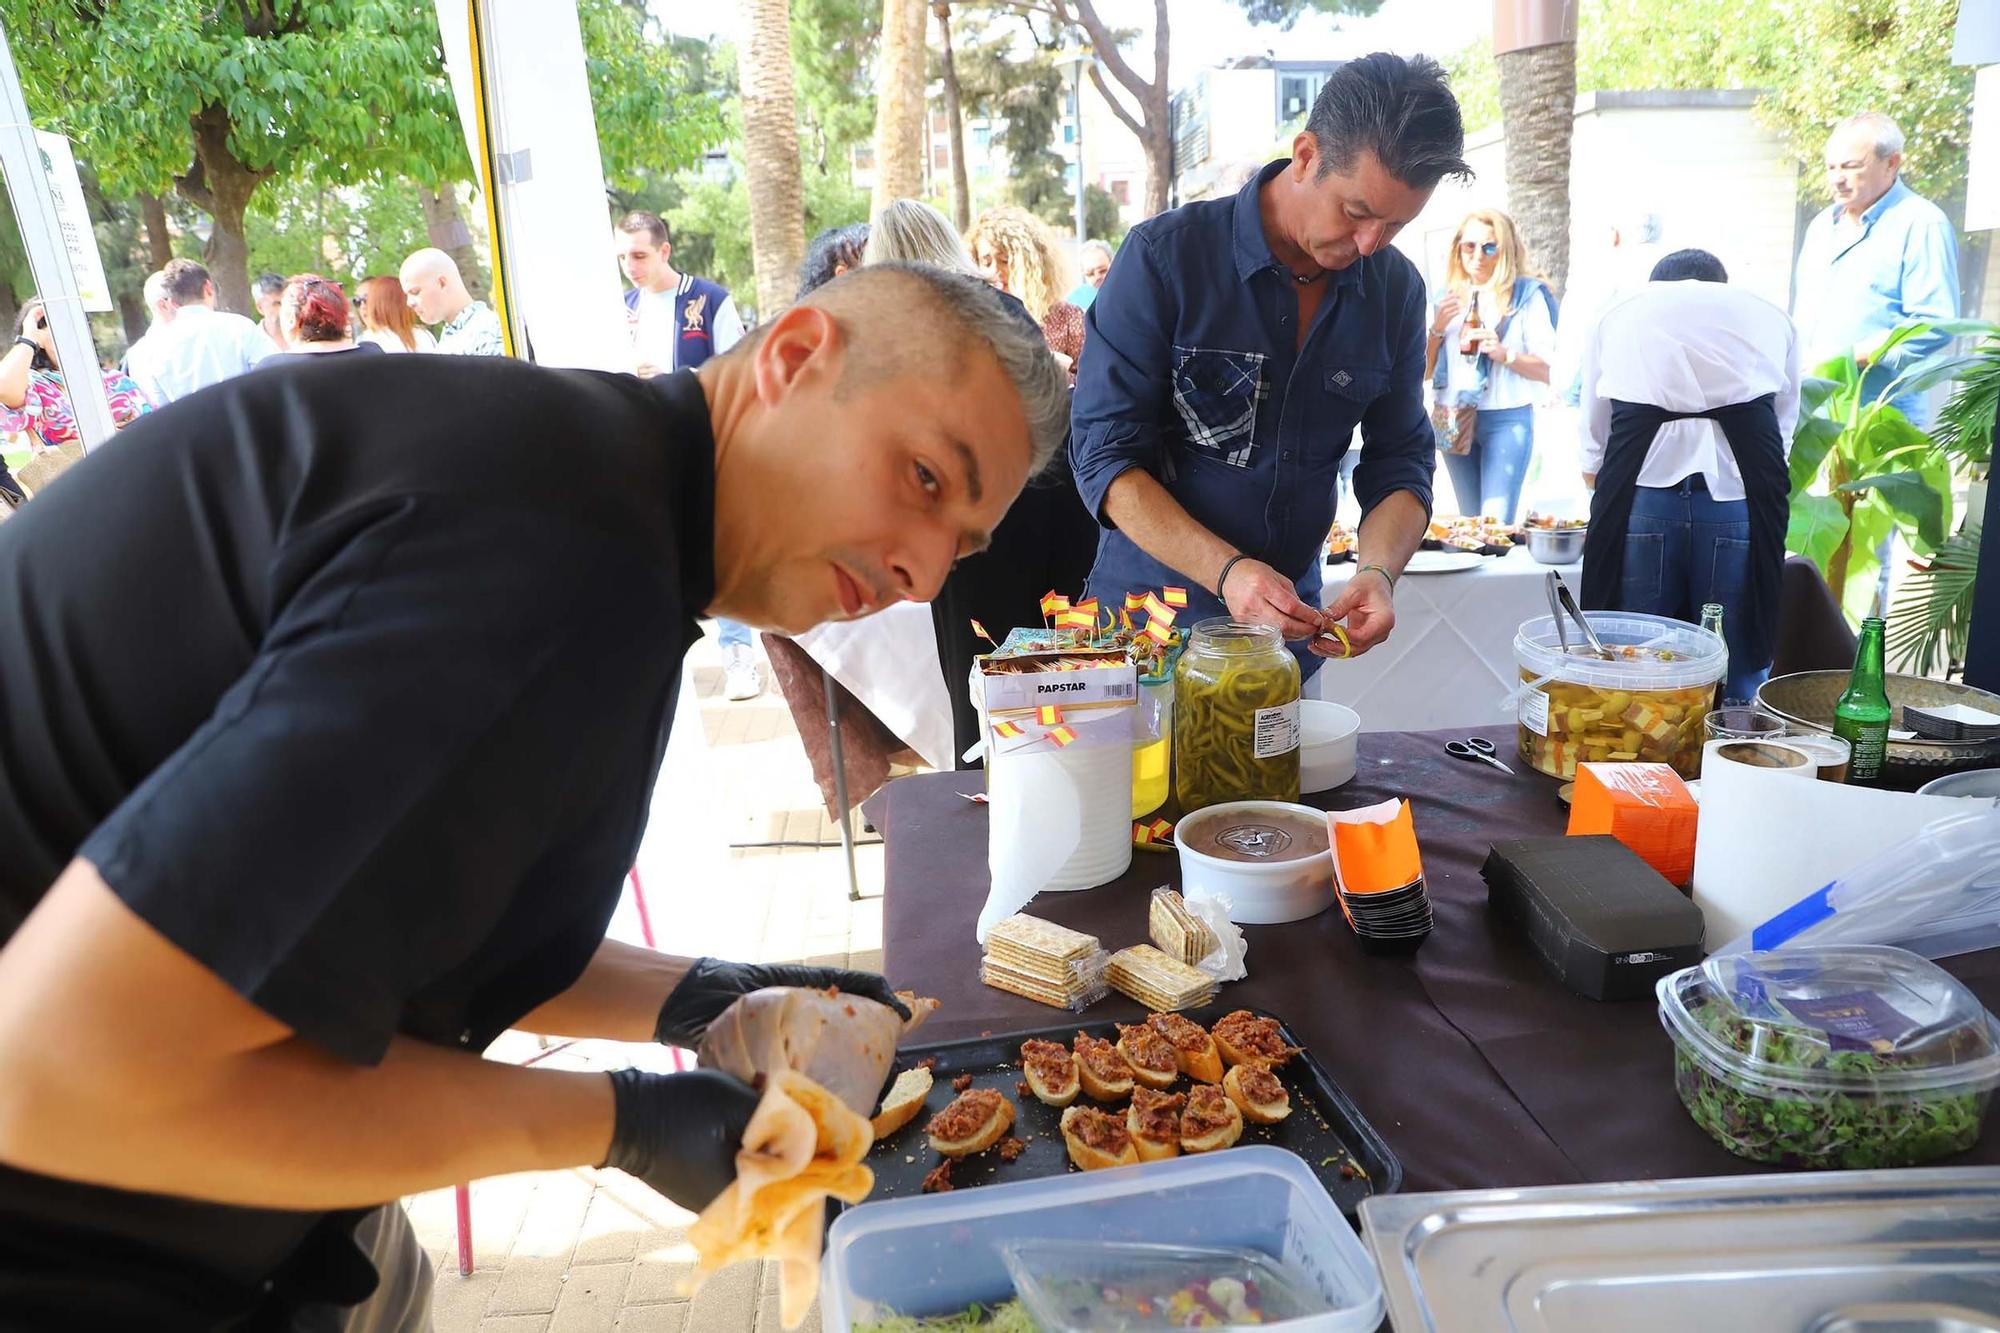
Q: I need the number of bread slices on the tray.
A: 11